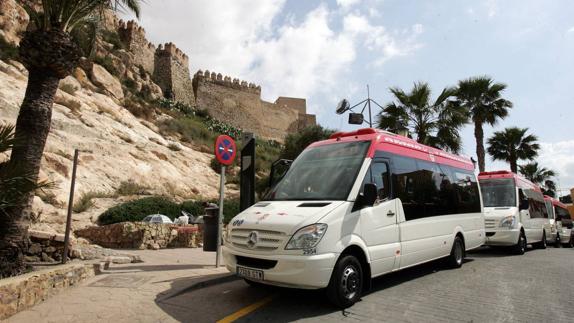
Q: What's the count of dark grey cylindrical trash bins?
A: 1